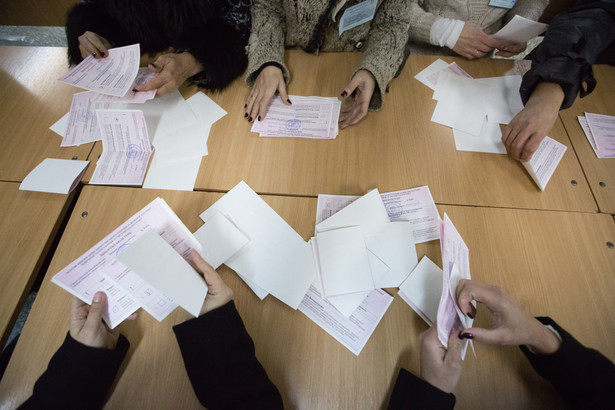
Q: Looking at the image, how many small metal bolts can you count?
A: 6